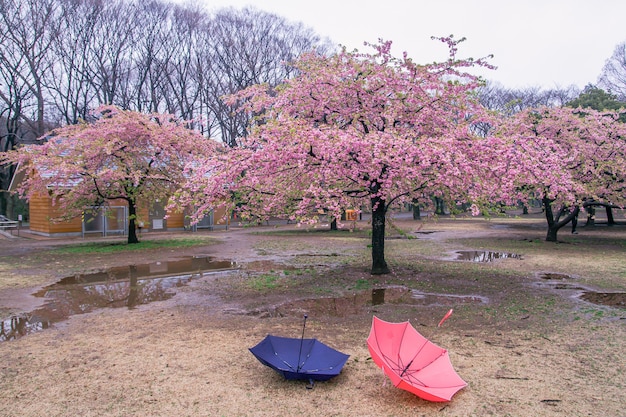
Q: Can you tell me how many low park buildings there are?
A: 1